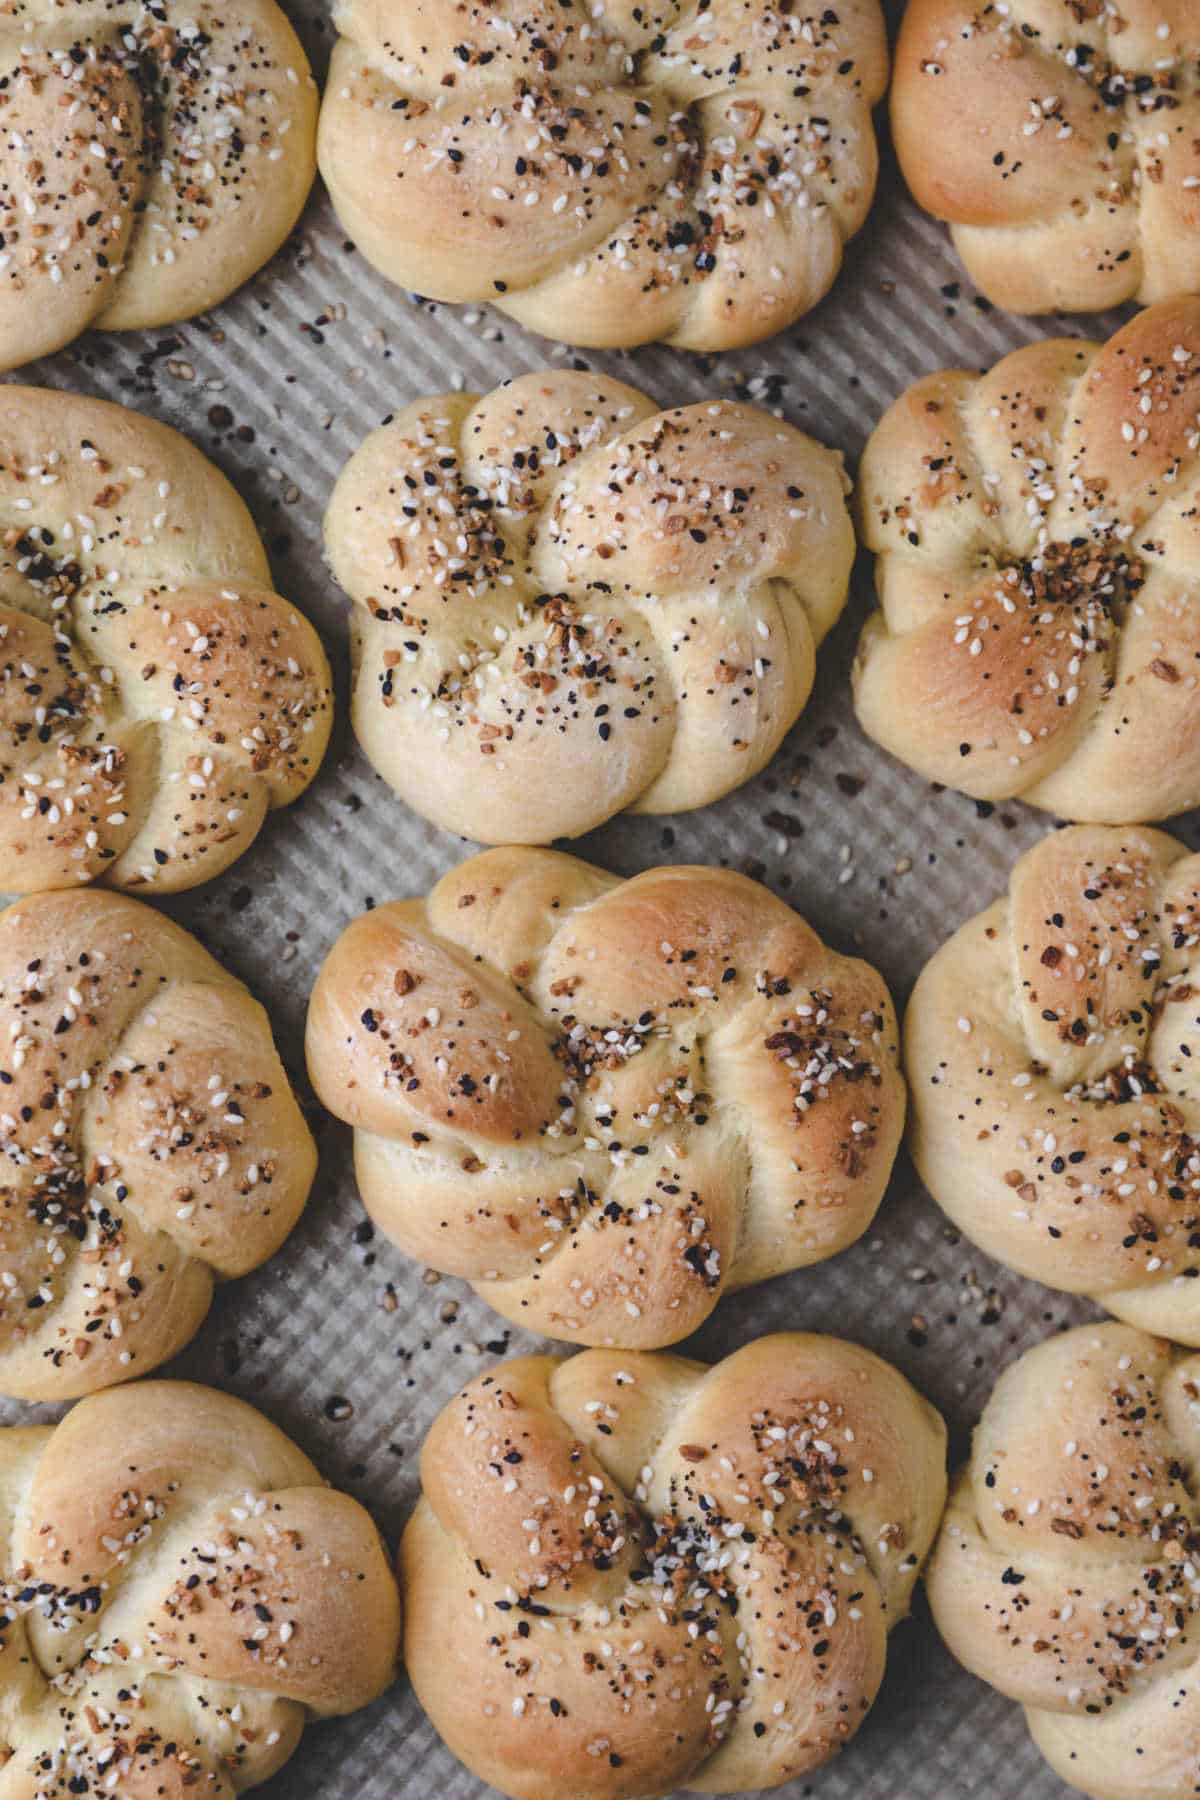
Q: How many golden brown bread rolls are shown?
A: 12